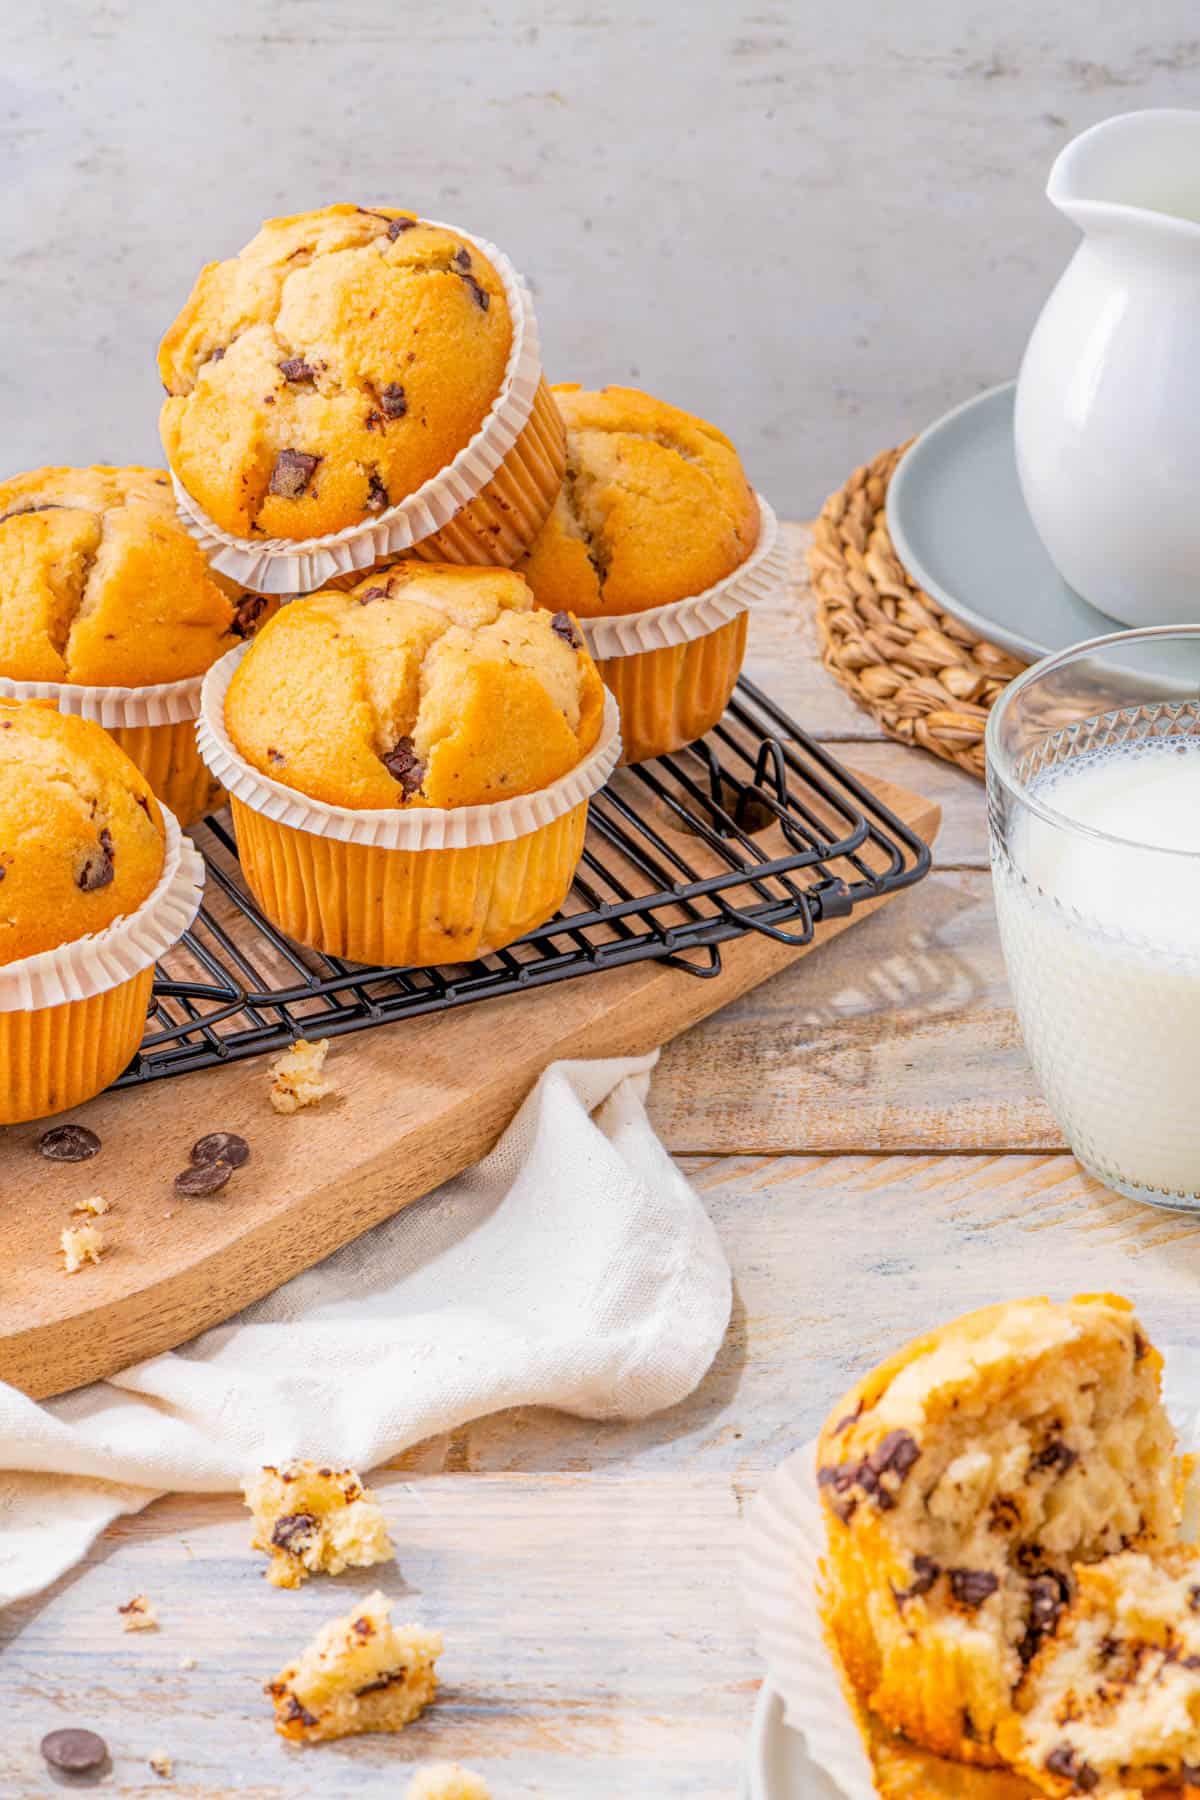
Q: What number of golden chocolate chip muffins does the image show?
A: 6